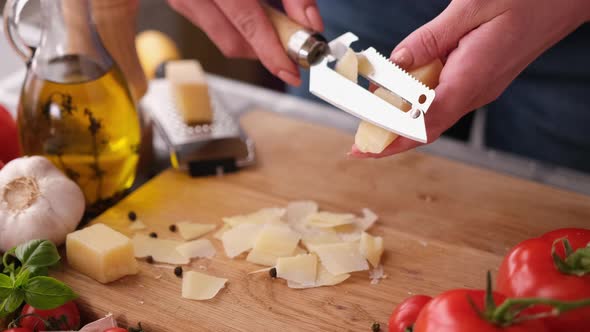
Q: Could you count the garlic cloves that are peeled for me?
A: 0